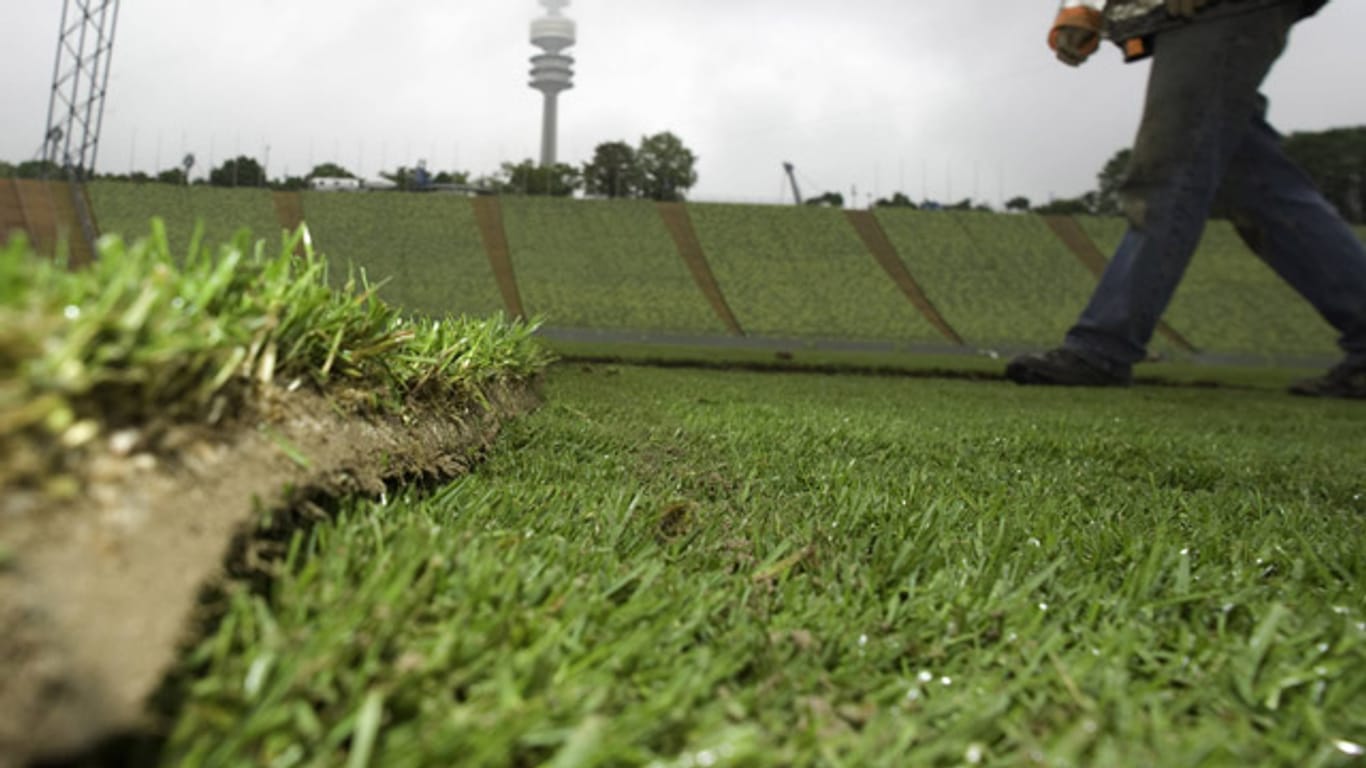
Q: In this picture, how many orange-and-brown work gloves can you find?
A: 1